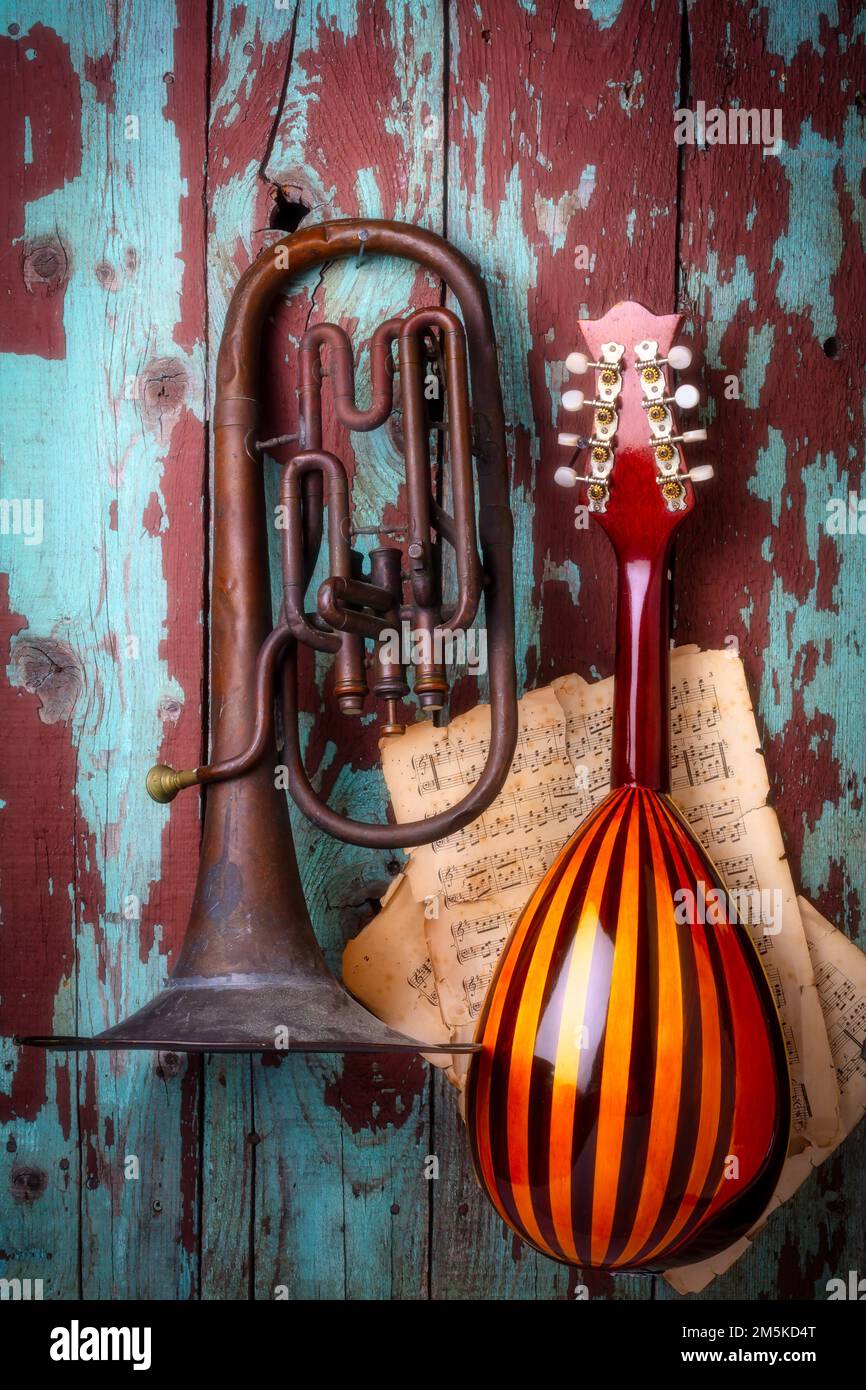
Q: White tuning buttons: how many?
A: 8